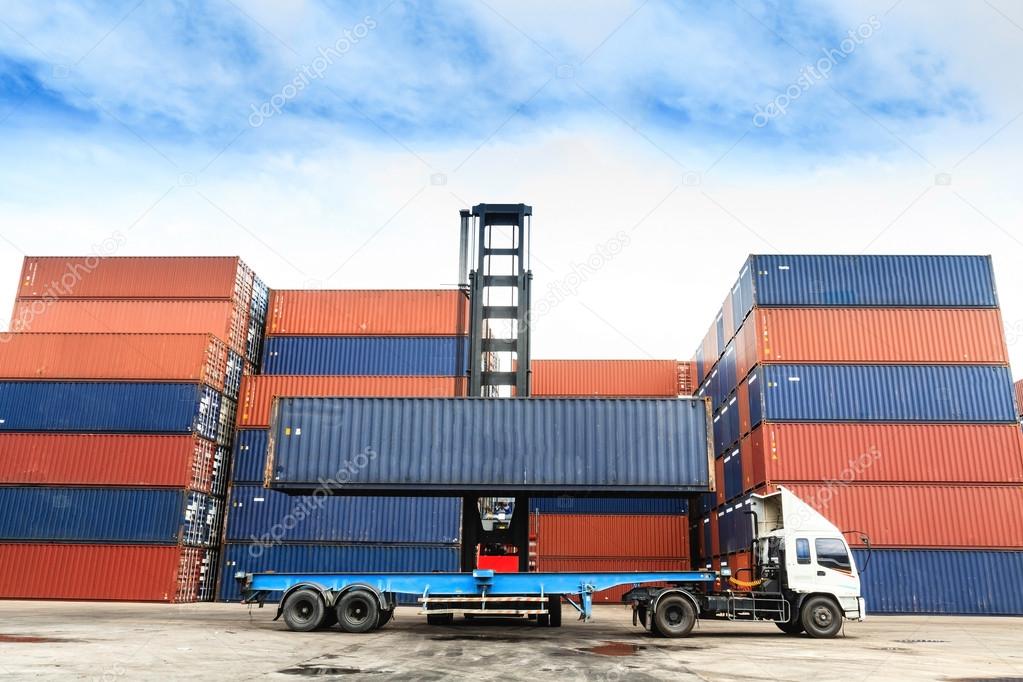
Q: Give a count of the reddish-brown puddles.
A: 2